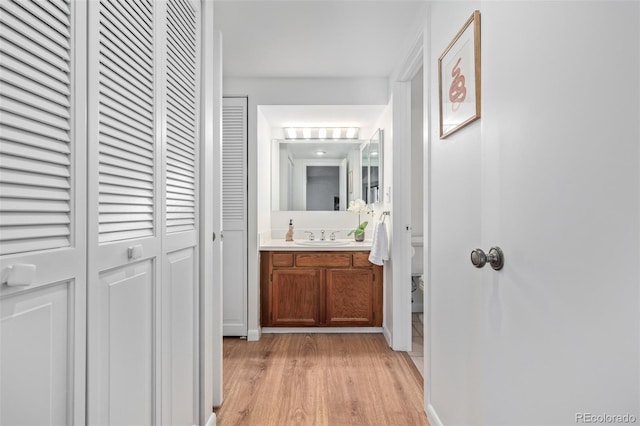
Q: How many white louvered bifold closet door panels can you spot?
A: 4